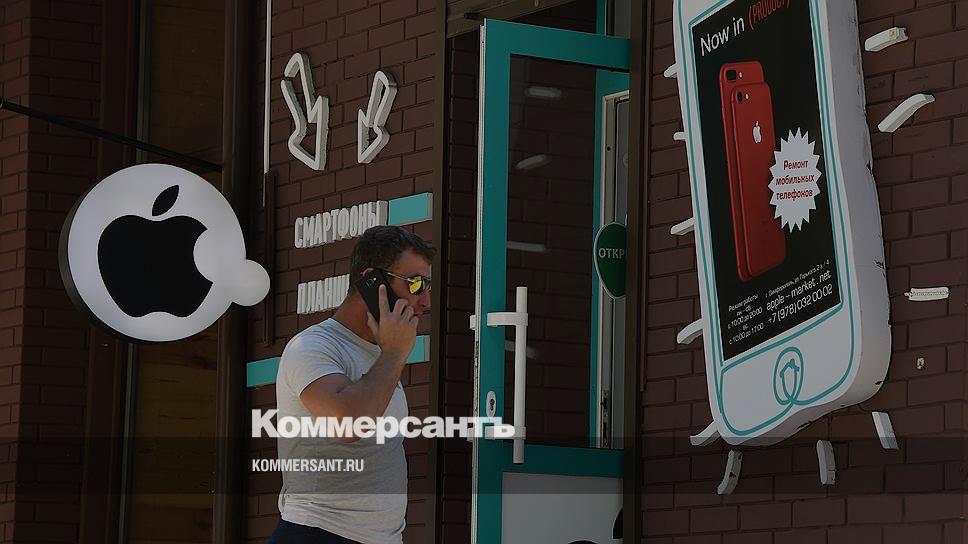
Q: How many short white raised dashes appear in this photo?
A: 11